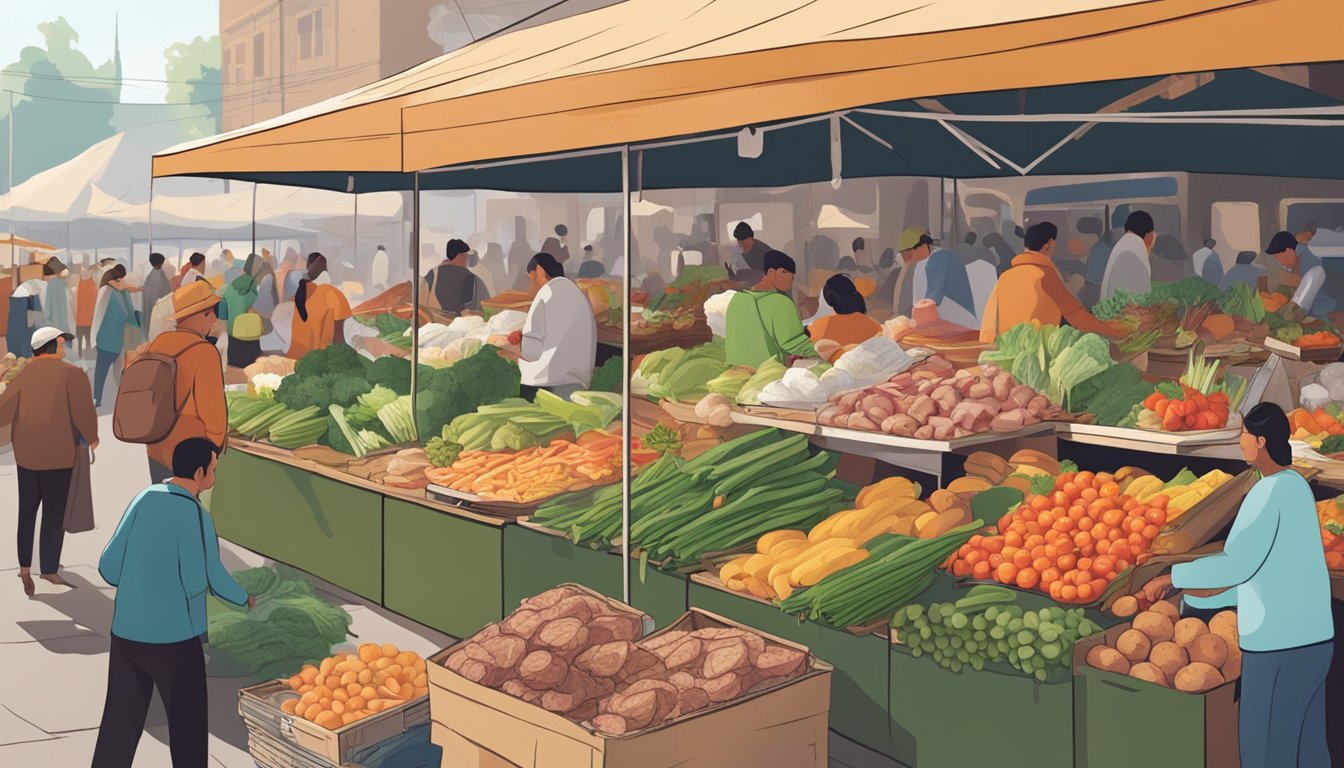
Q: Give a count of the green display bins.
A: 6